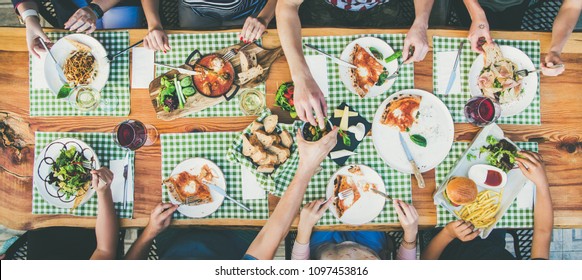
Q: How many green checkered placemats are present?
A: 8